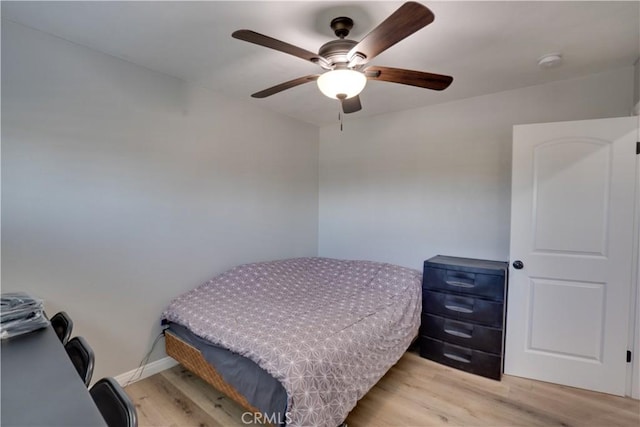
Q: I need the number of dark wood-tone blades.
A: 5